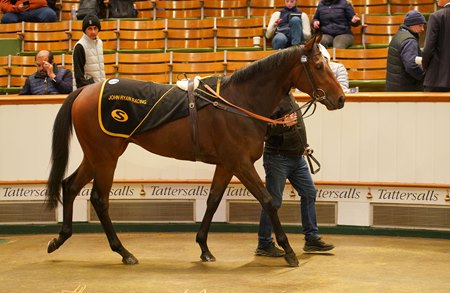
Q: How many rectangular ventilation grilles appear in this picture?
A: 4